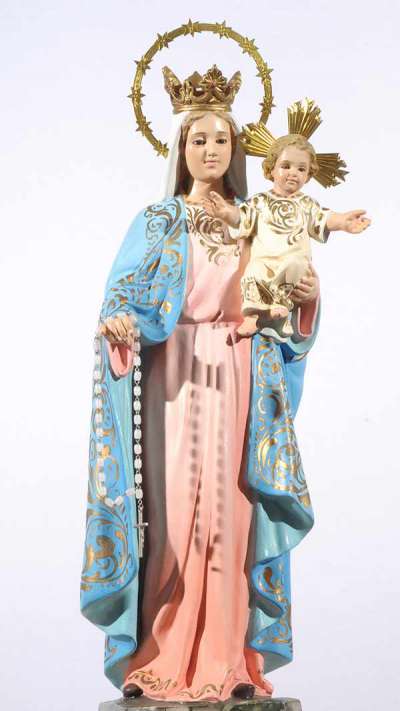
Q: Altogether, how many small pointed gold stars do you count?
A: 10